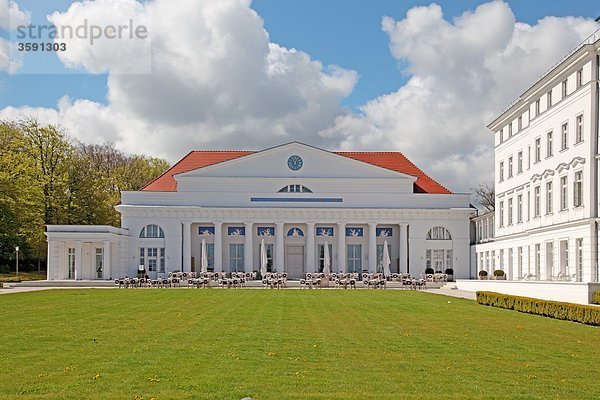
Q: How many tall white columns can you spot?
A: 8